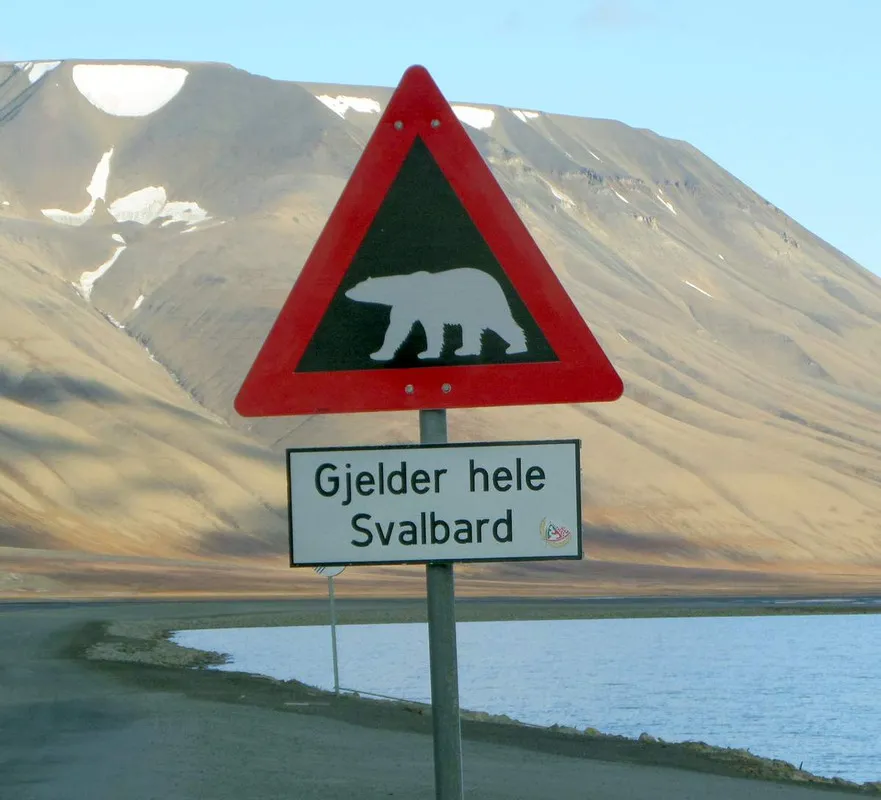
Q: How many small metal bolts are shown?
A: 4